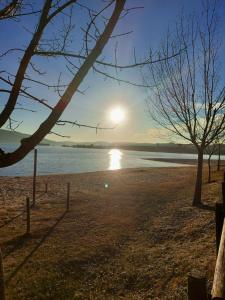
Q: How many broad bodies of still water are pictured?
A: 1